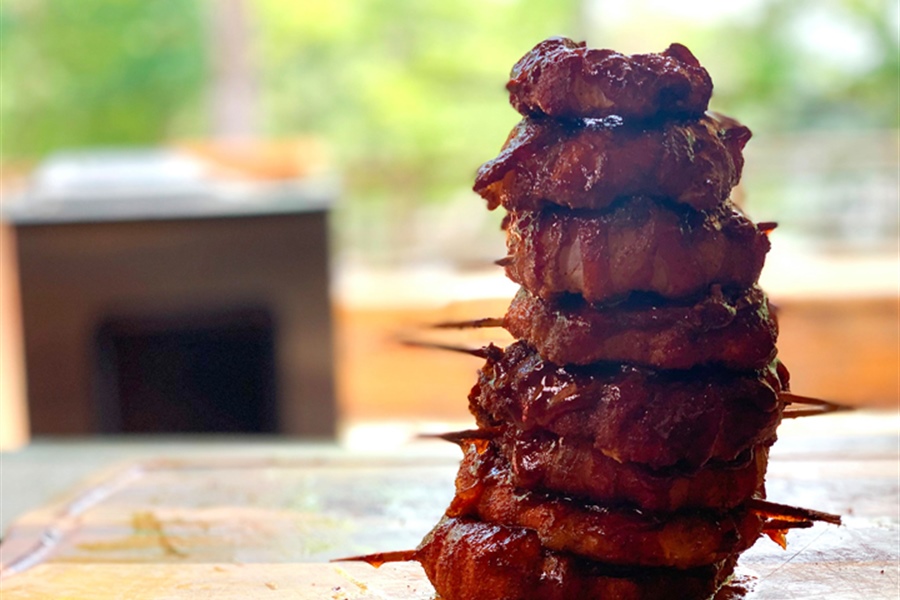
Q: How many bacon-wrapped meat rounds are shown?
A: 8